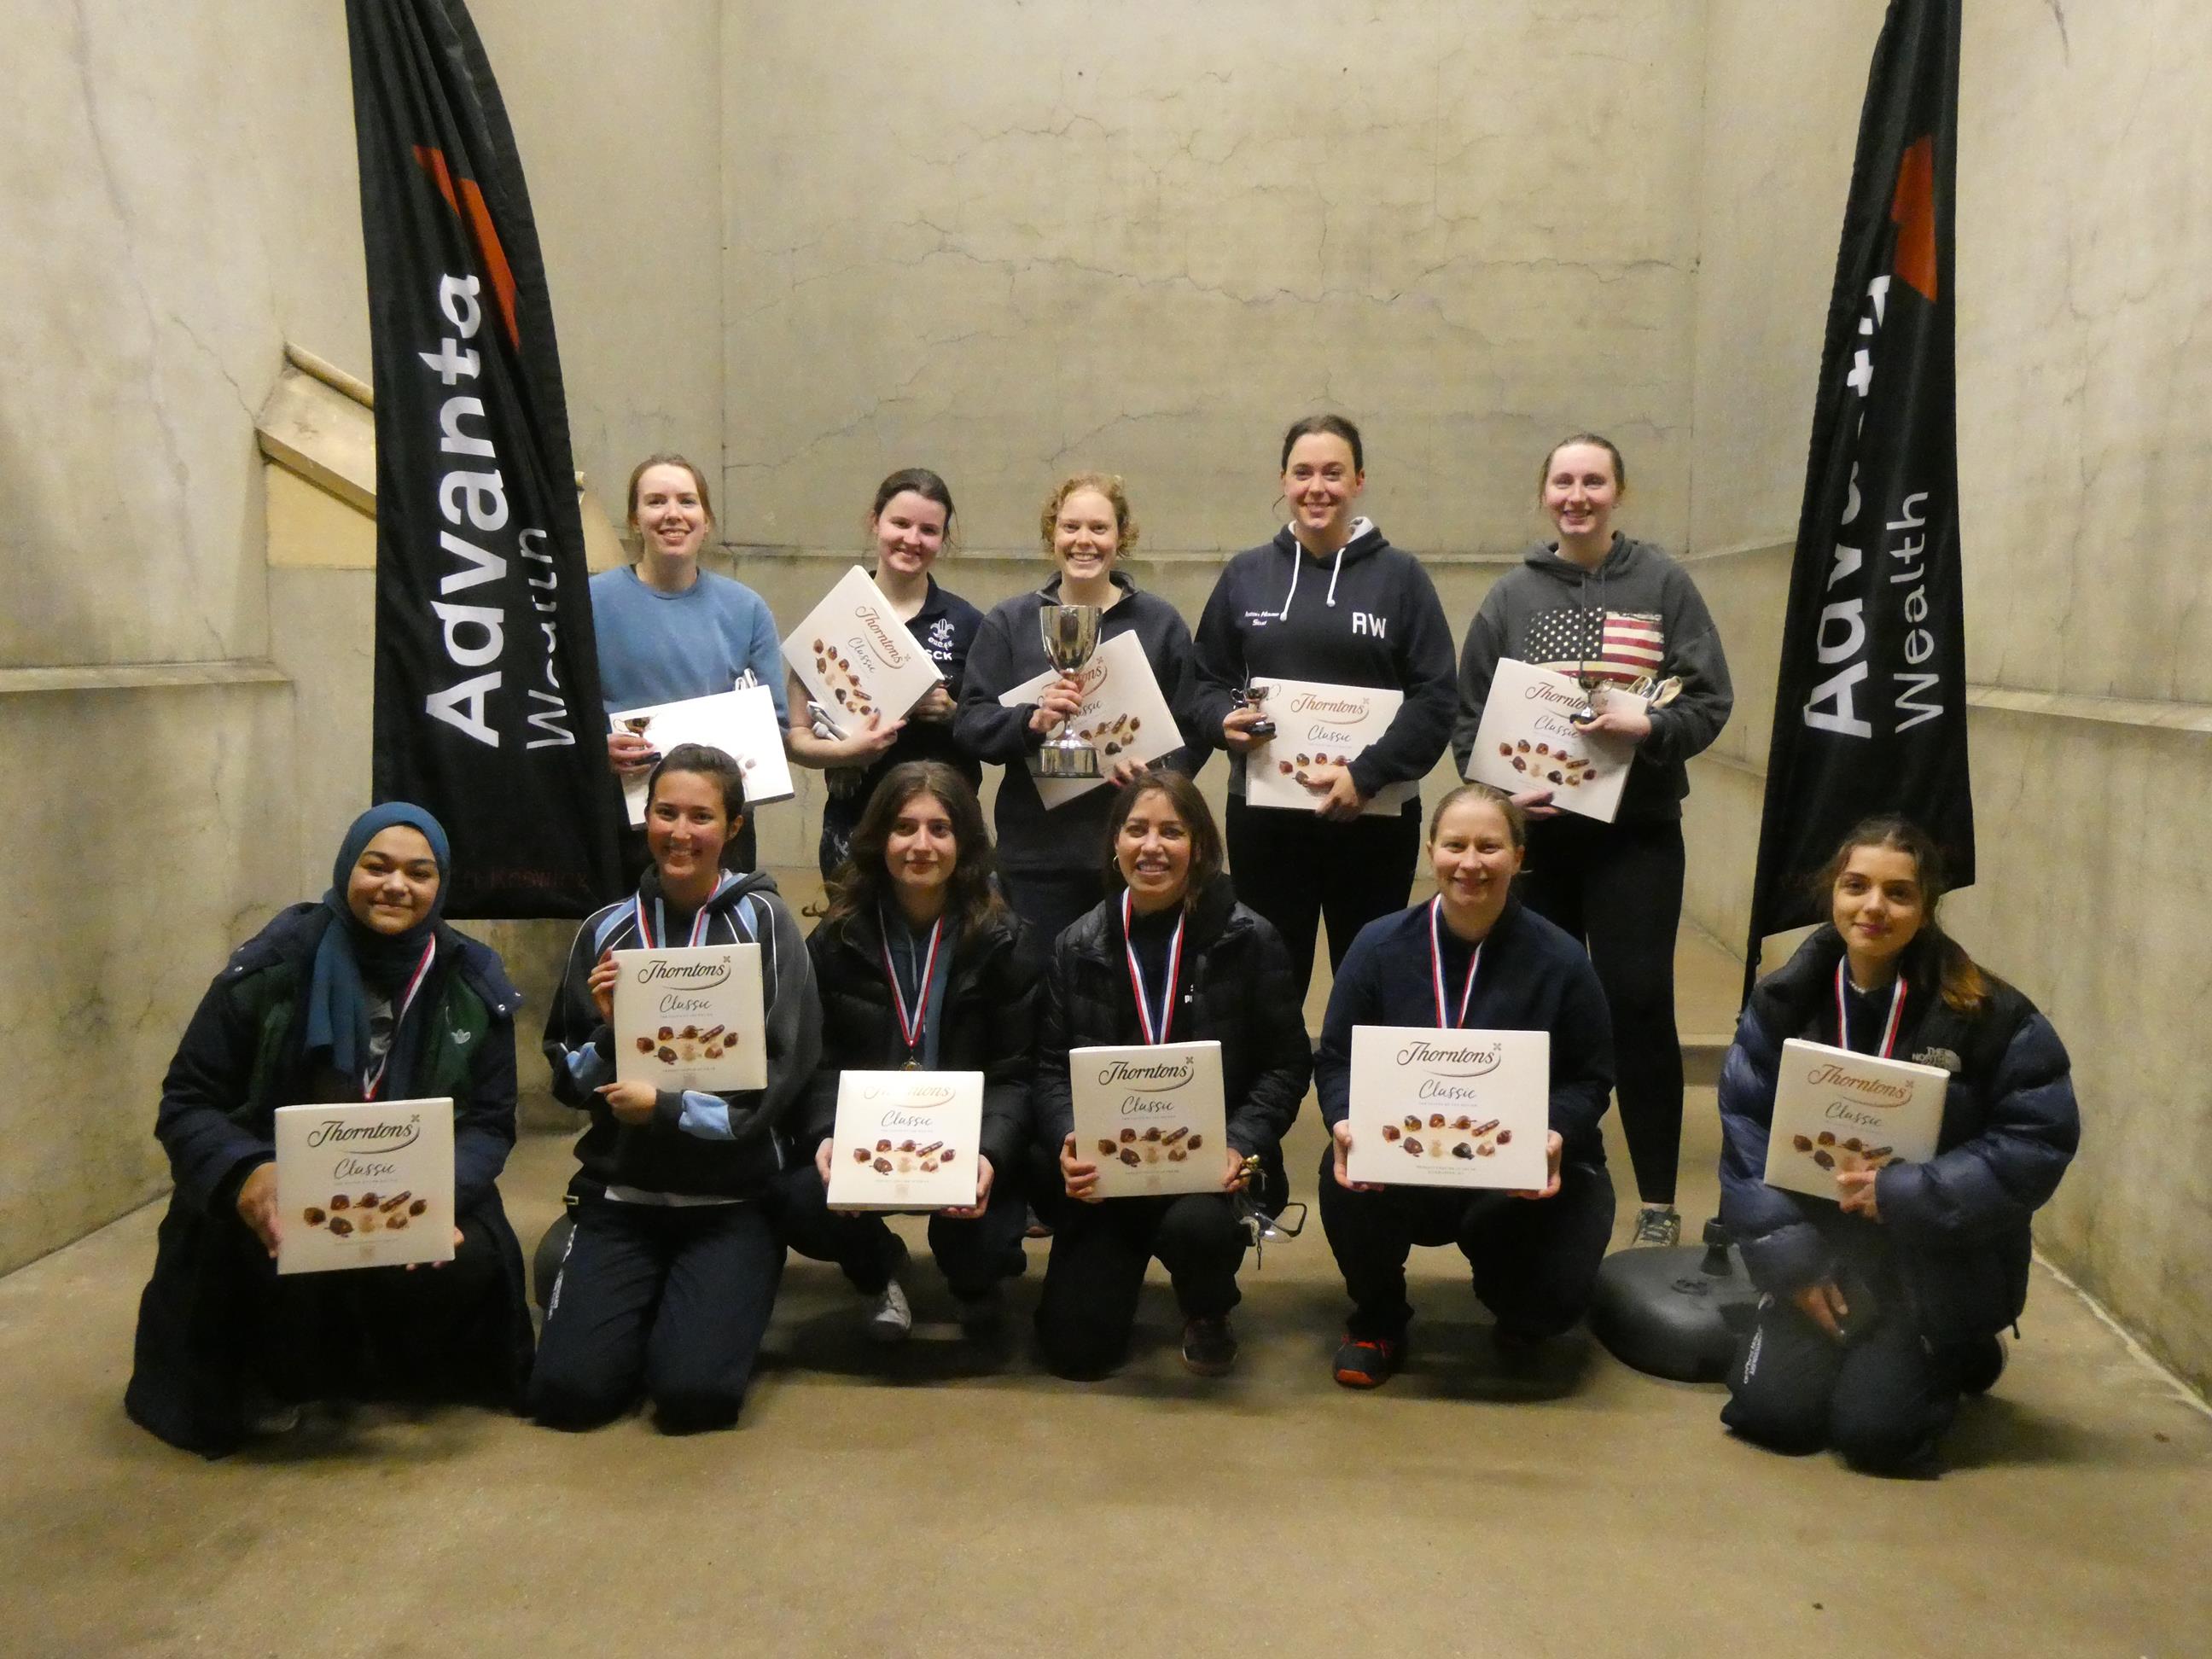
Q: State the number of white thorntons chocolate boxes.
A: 11